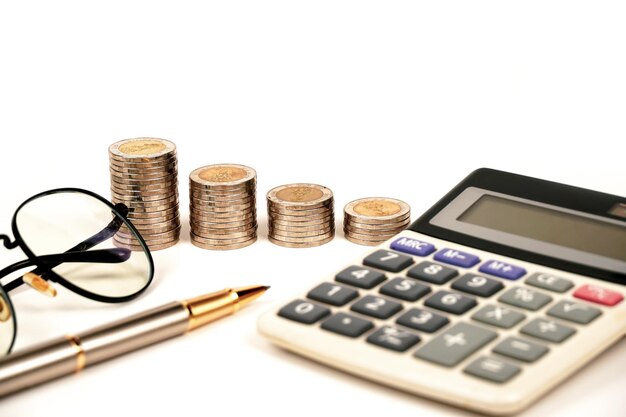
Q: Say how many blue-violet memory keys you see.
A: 3